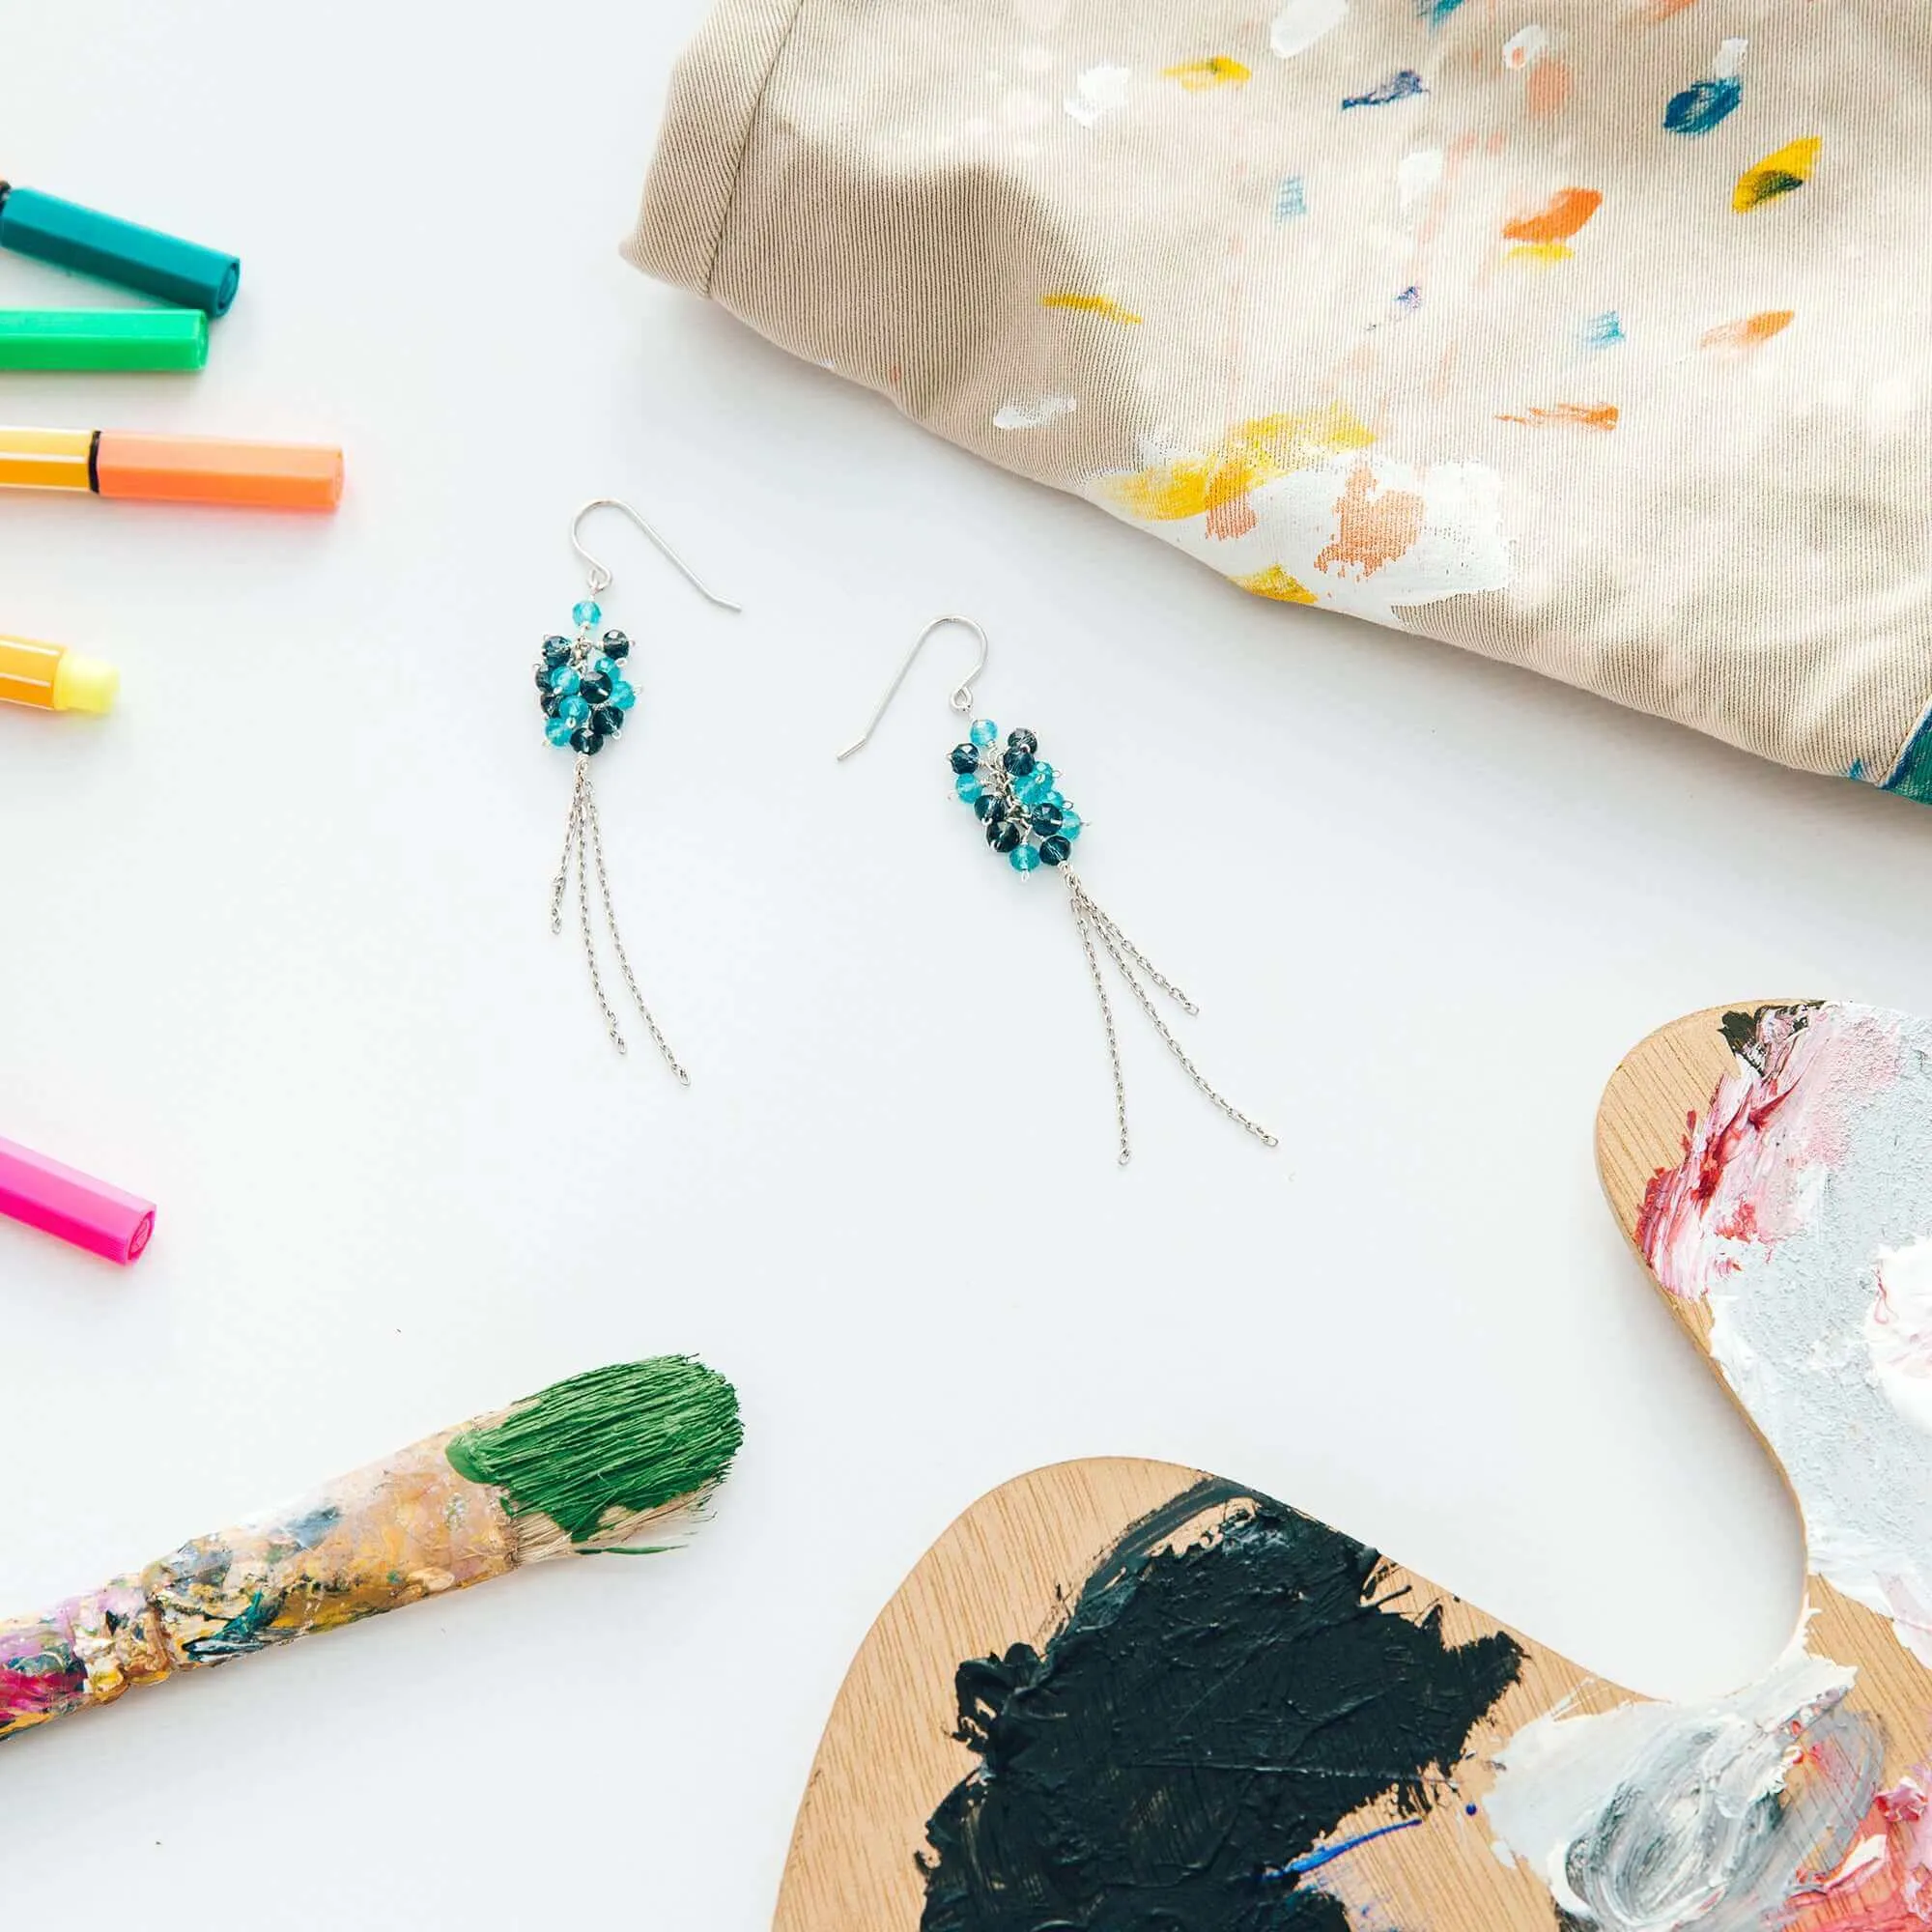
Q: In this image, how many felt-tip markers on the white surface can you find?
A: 5